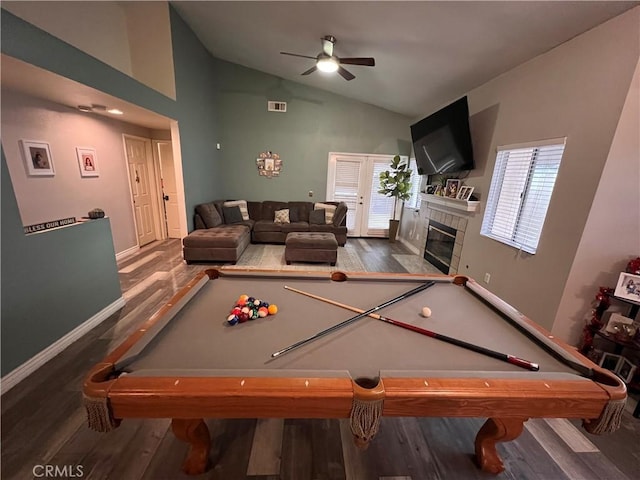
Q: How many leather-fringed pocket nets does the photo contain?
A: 3